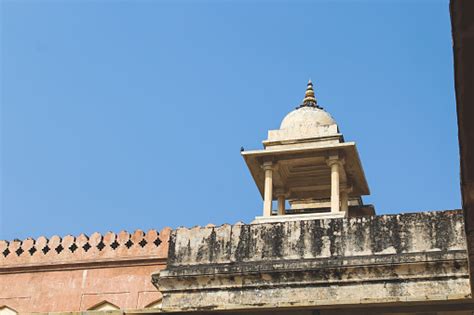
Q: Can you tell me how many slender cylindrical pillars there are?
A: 4